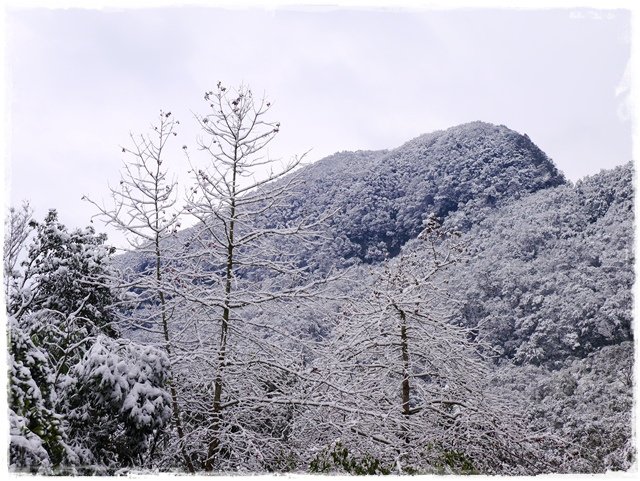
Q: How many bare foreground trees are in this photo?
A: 3